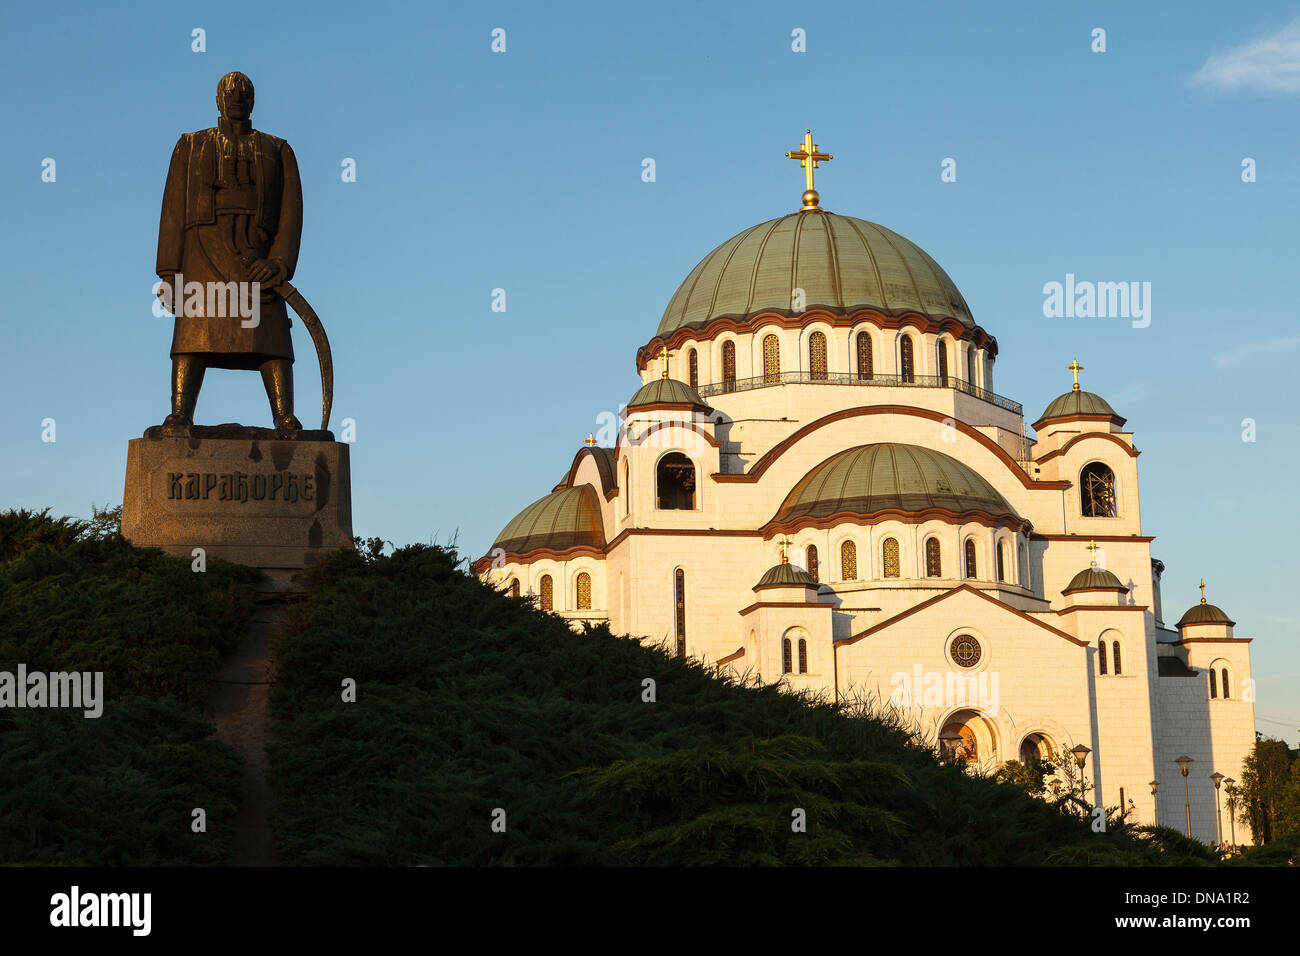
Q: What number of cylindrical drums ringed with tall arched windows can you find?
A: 3